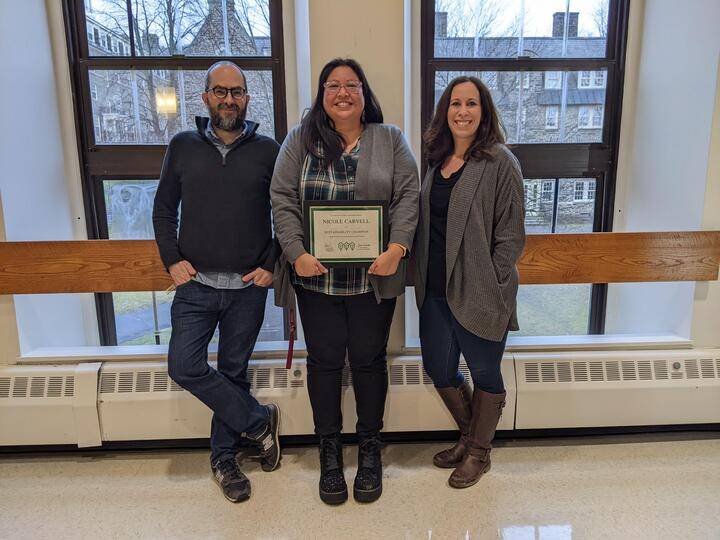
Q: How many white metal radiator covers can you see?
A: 3